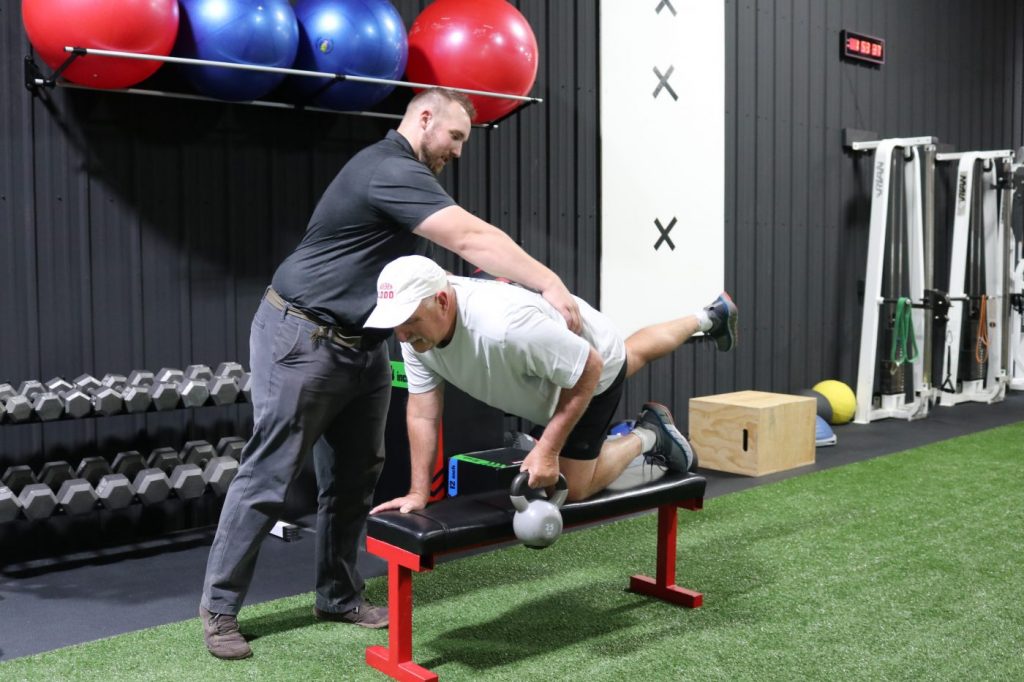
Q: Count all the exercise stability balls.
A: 4